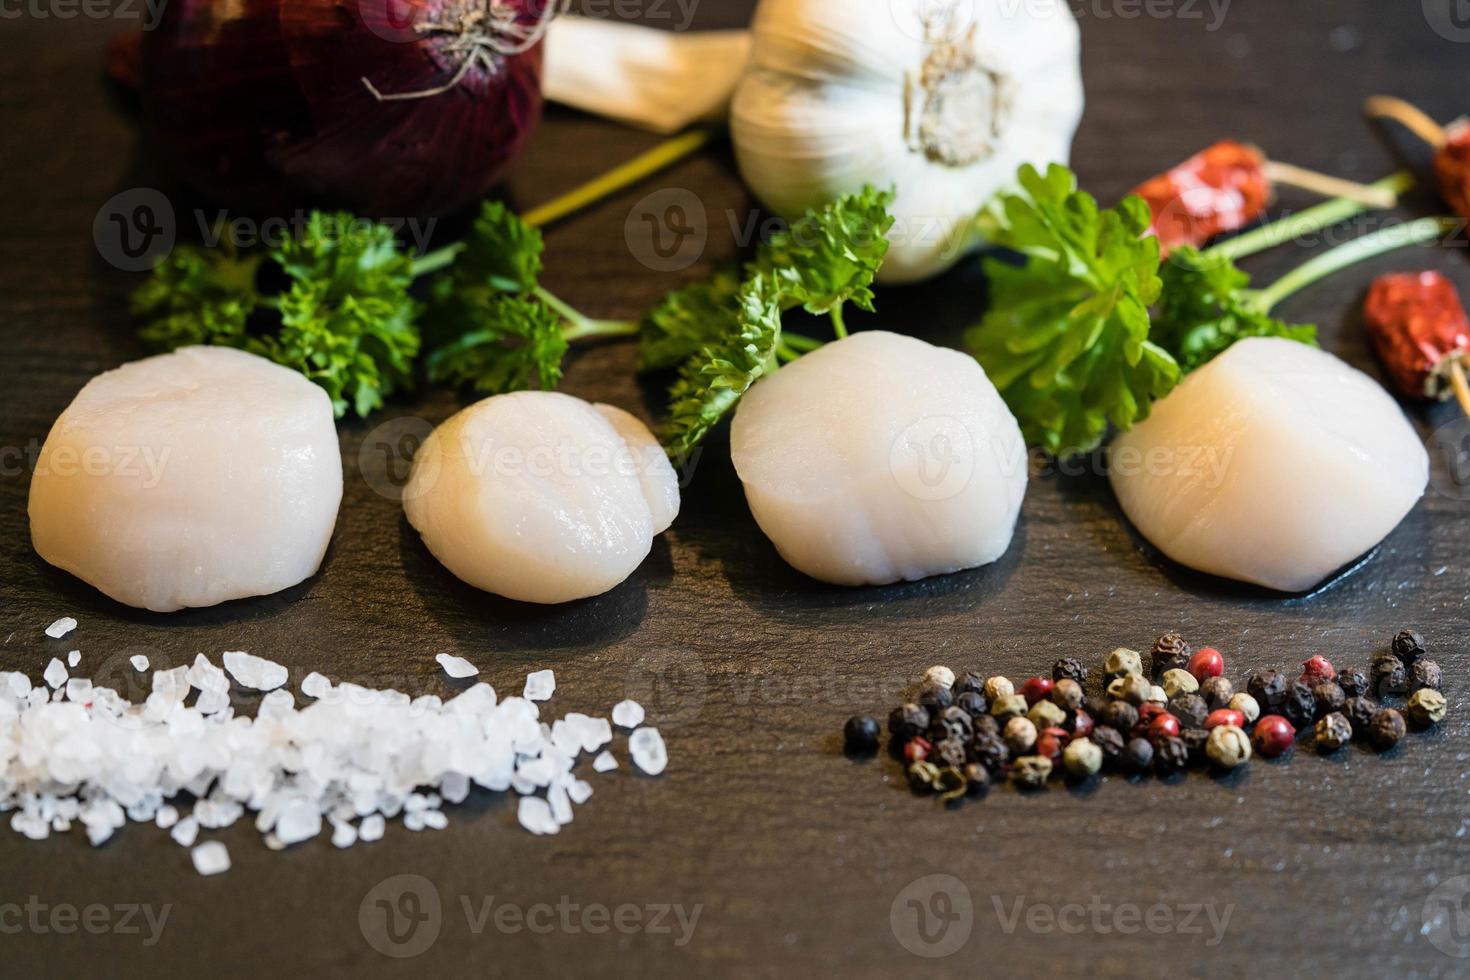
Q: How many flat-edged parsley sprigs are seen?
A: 1